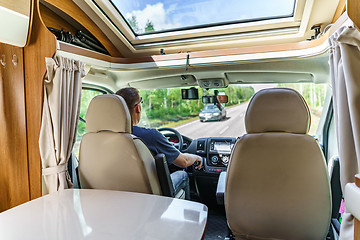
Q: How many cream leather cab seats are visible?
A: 2